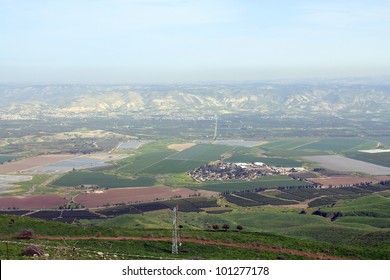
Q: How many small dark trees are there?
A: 4